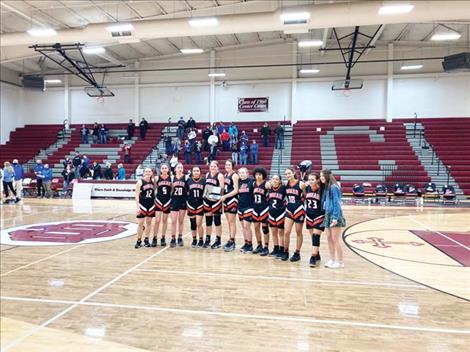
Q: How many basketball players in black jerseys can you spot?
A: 11